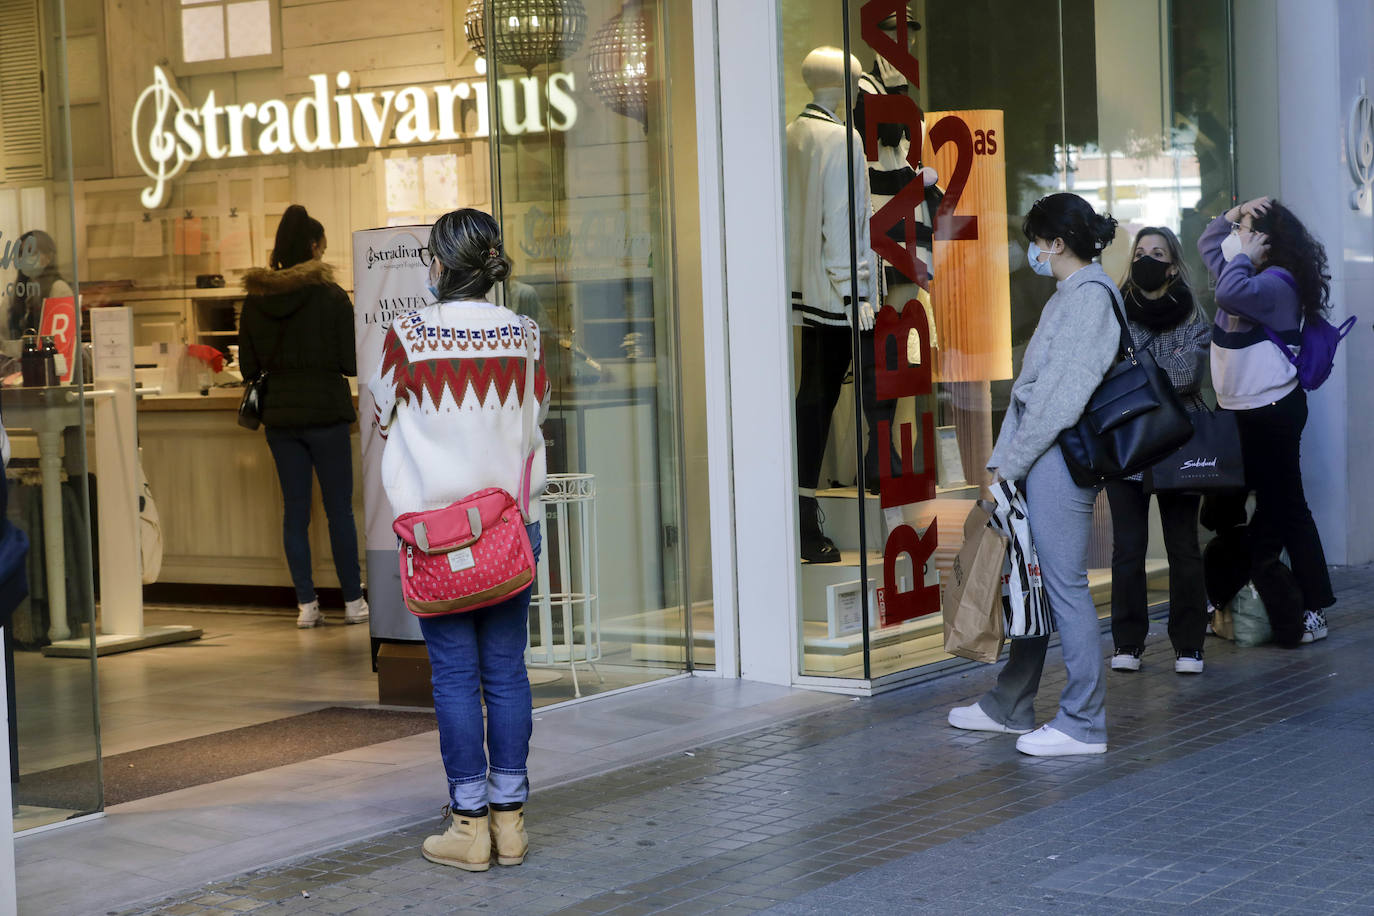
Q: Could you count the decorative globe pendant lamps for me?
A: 2